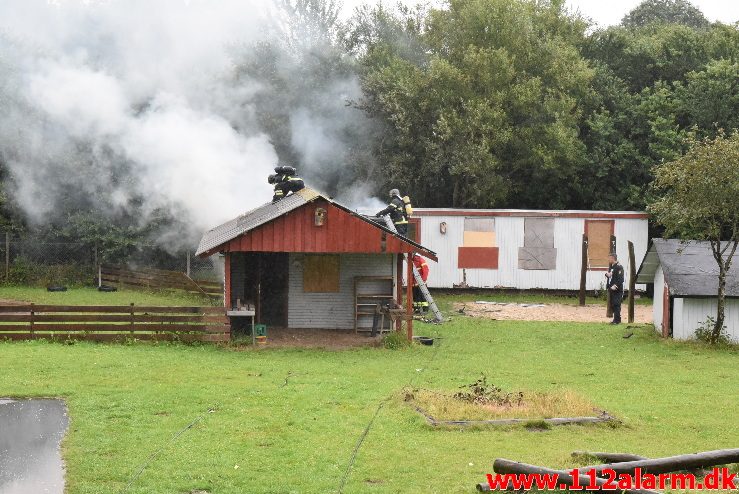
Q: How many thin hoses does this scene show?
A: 2